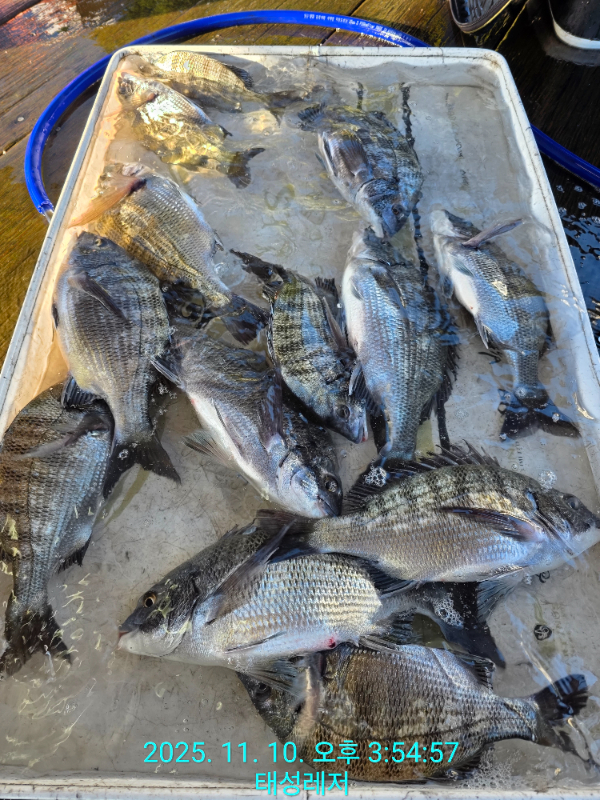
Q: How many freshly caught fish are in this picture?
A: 13